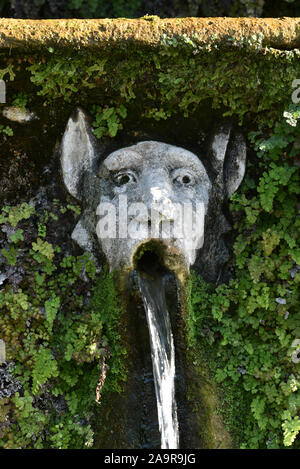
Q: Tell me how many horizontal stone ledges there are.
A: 1